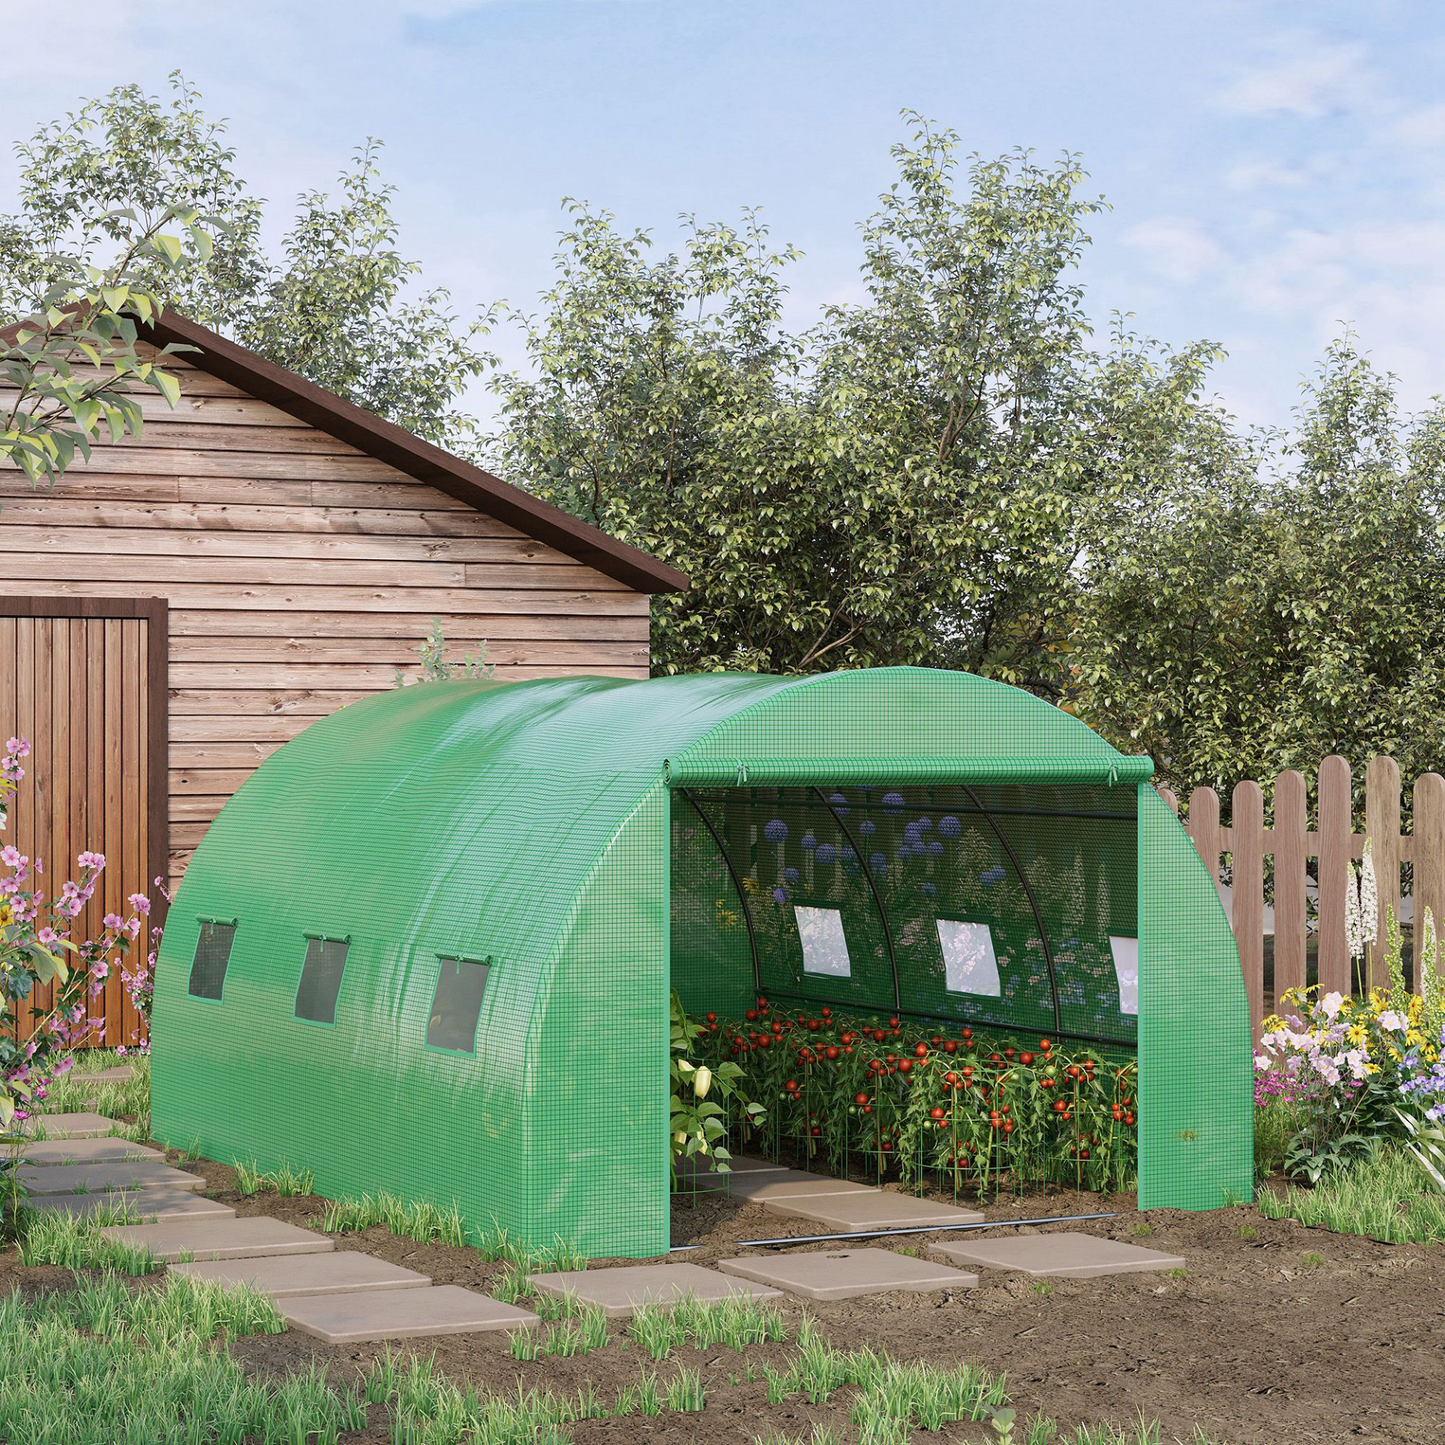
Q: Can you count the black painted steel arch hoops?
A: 3